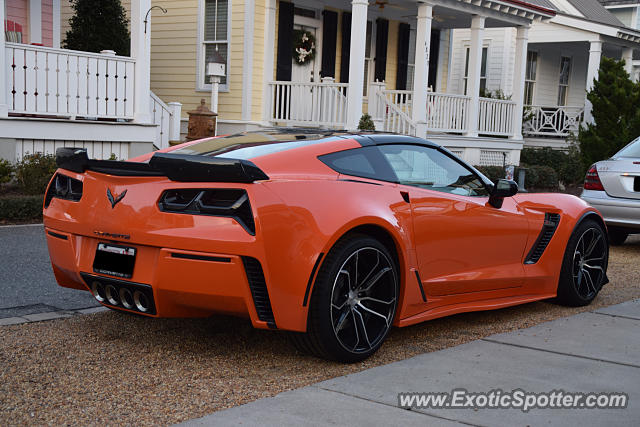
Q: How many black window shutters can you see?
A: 6